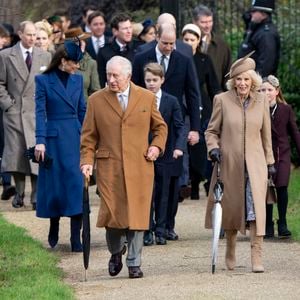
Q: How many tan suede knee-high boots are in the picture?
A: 2